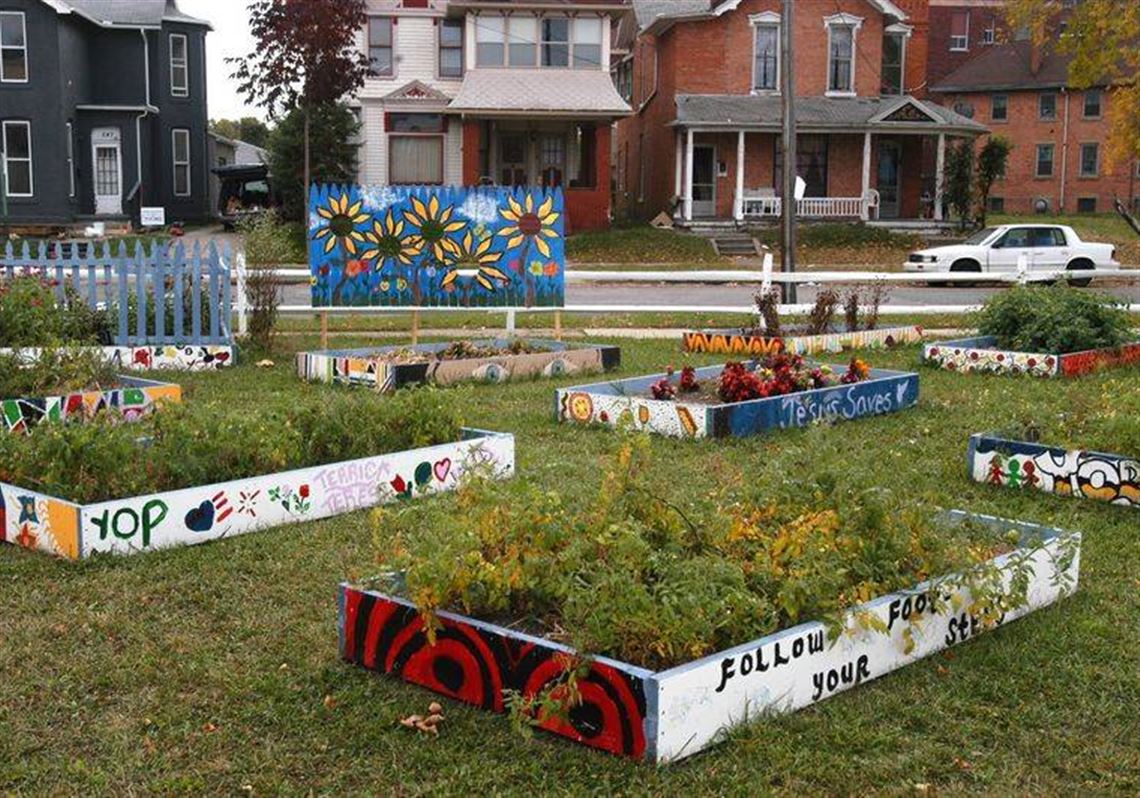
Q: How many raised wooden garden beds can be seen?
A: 9